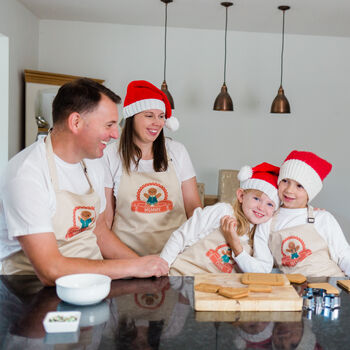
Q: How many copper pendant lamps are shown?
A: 3